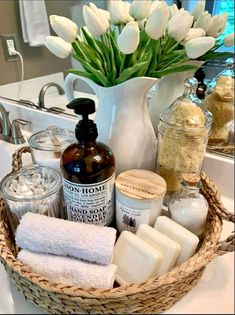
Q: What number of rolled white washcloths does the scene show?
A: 2